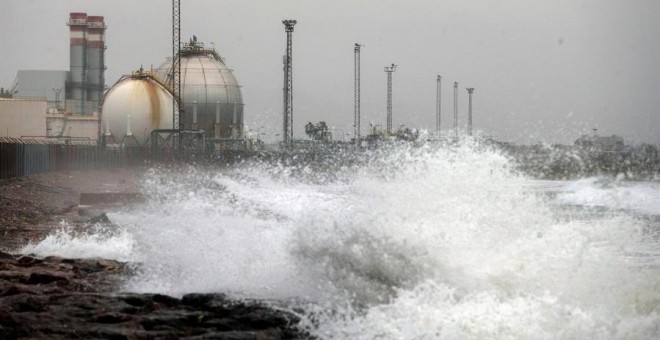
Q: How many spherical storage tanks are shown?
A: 2